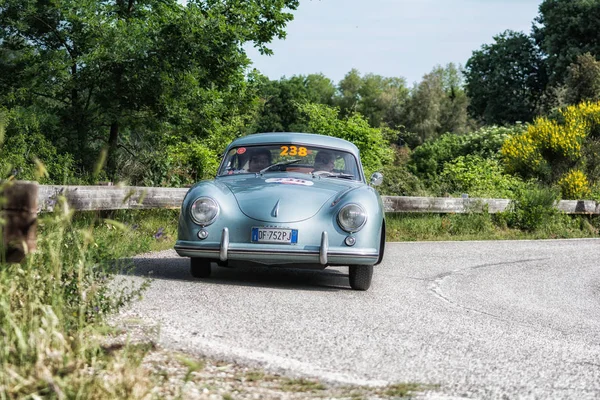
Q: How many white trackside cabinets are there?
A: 0